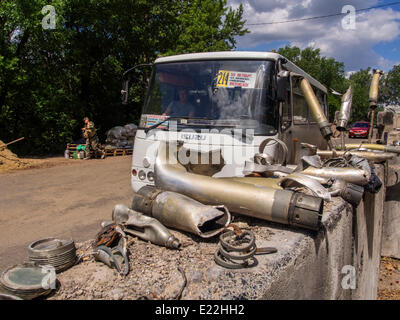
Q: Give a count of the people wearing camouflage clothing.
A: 1